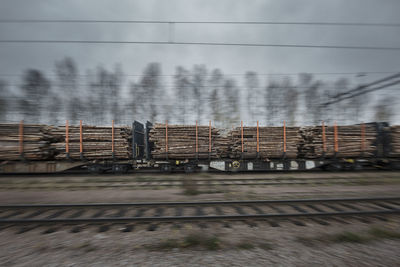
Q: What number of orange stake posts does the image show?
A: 13